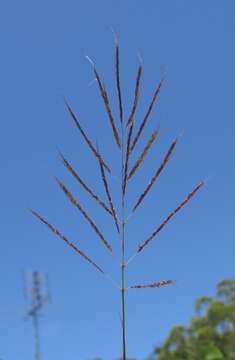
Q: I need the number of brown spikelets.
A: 14